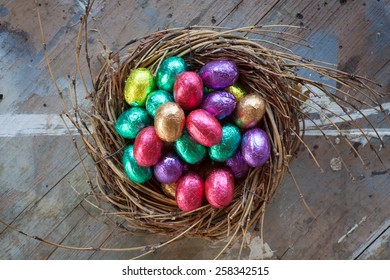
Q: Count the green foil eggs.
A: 6